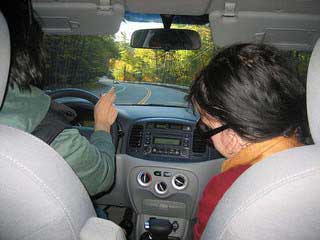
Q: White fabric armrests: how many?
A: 1